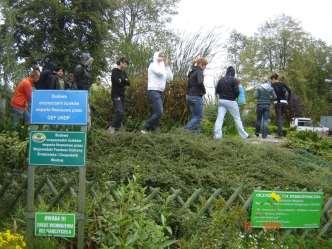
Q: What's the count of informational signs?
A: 4